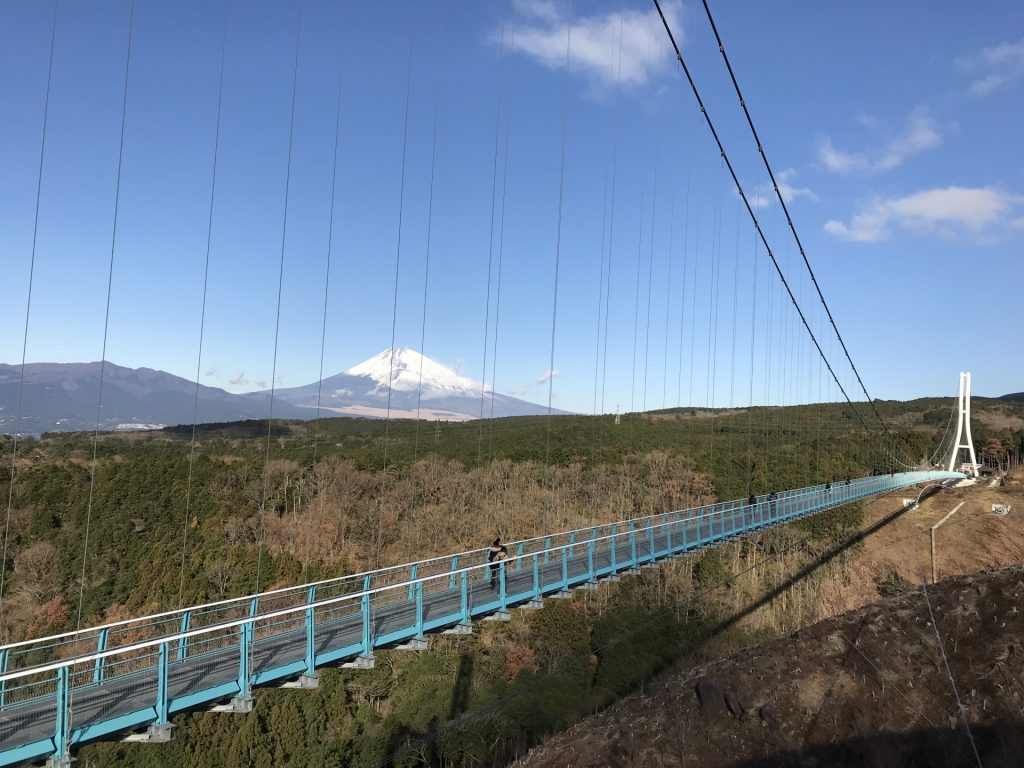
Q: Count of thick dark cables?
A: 2